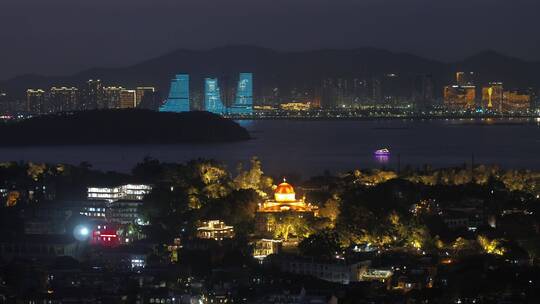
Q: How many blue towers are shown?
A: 3